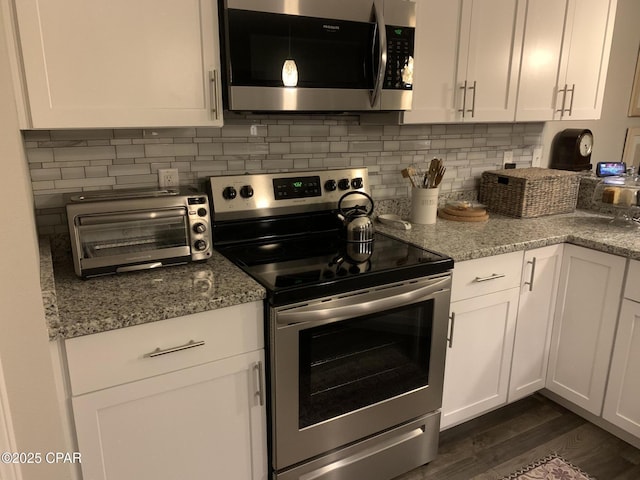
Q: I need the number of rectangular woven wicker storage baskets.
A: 1